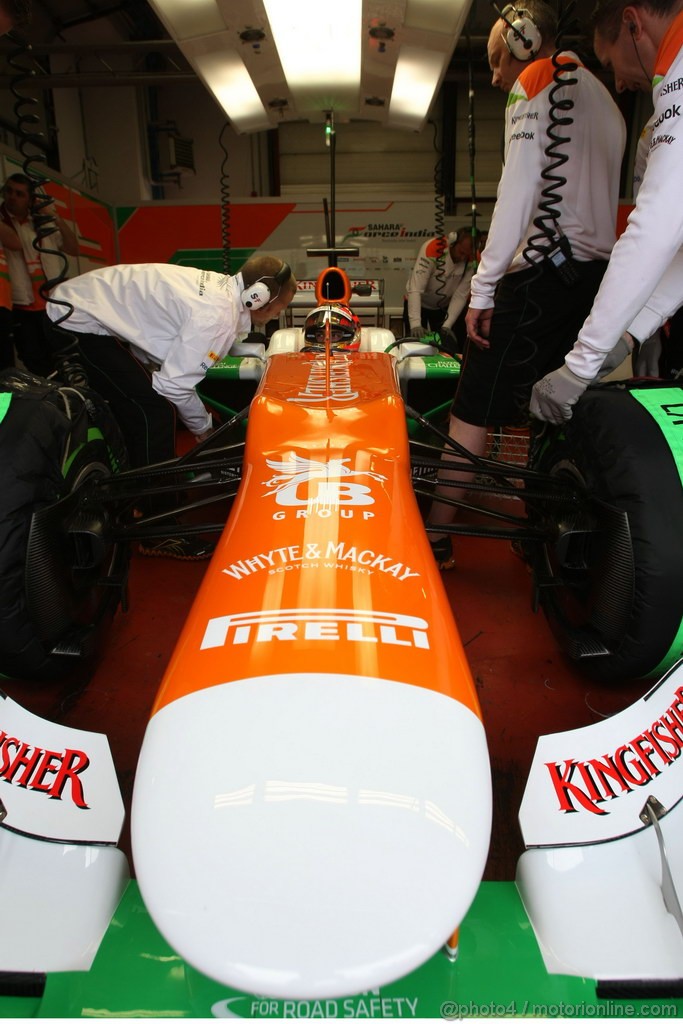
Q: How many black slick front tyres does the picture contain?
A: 2